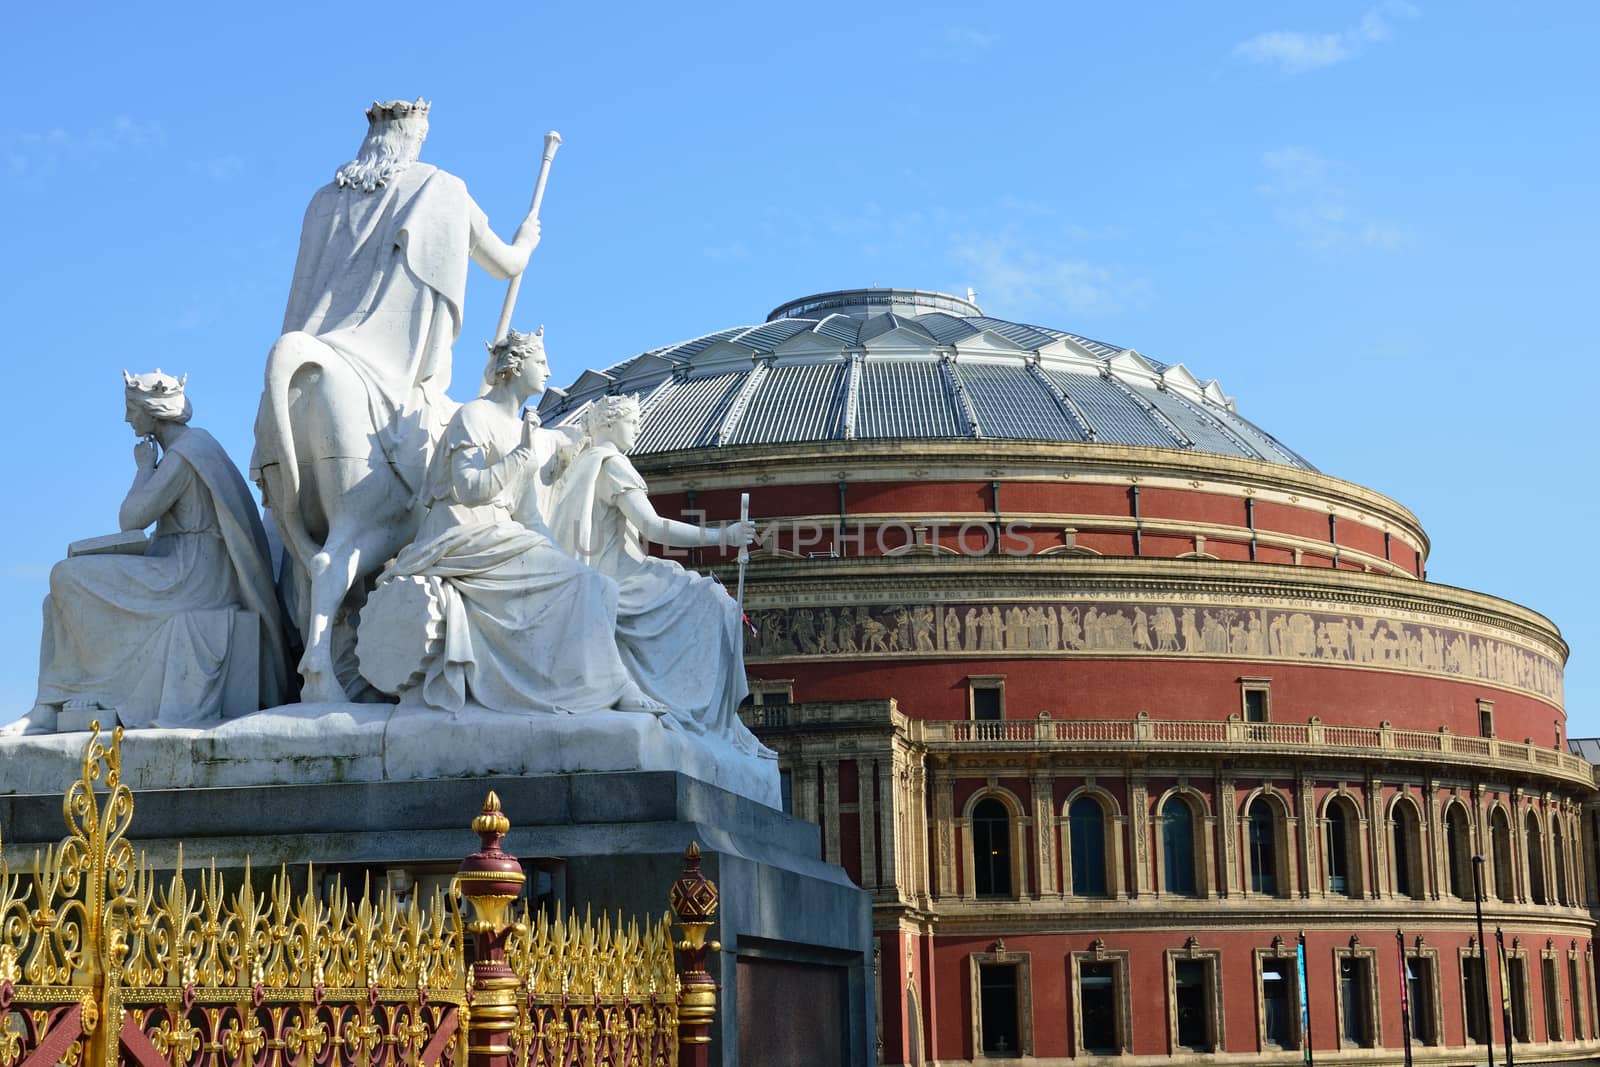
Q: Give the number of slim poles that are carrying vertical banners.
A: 3